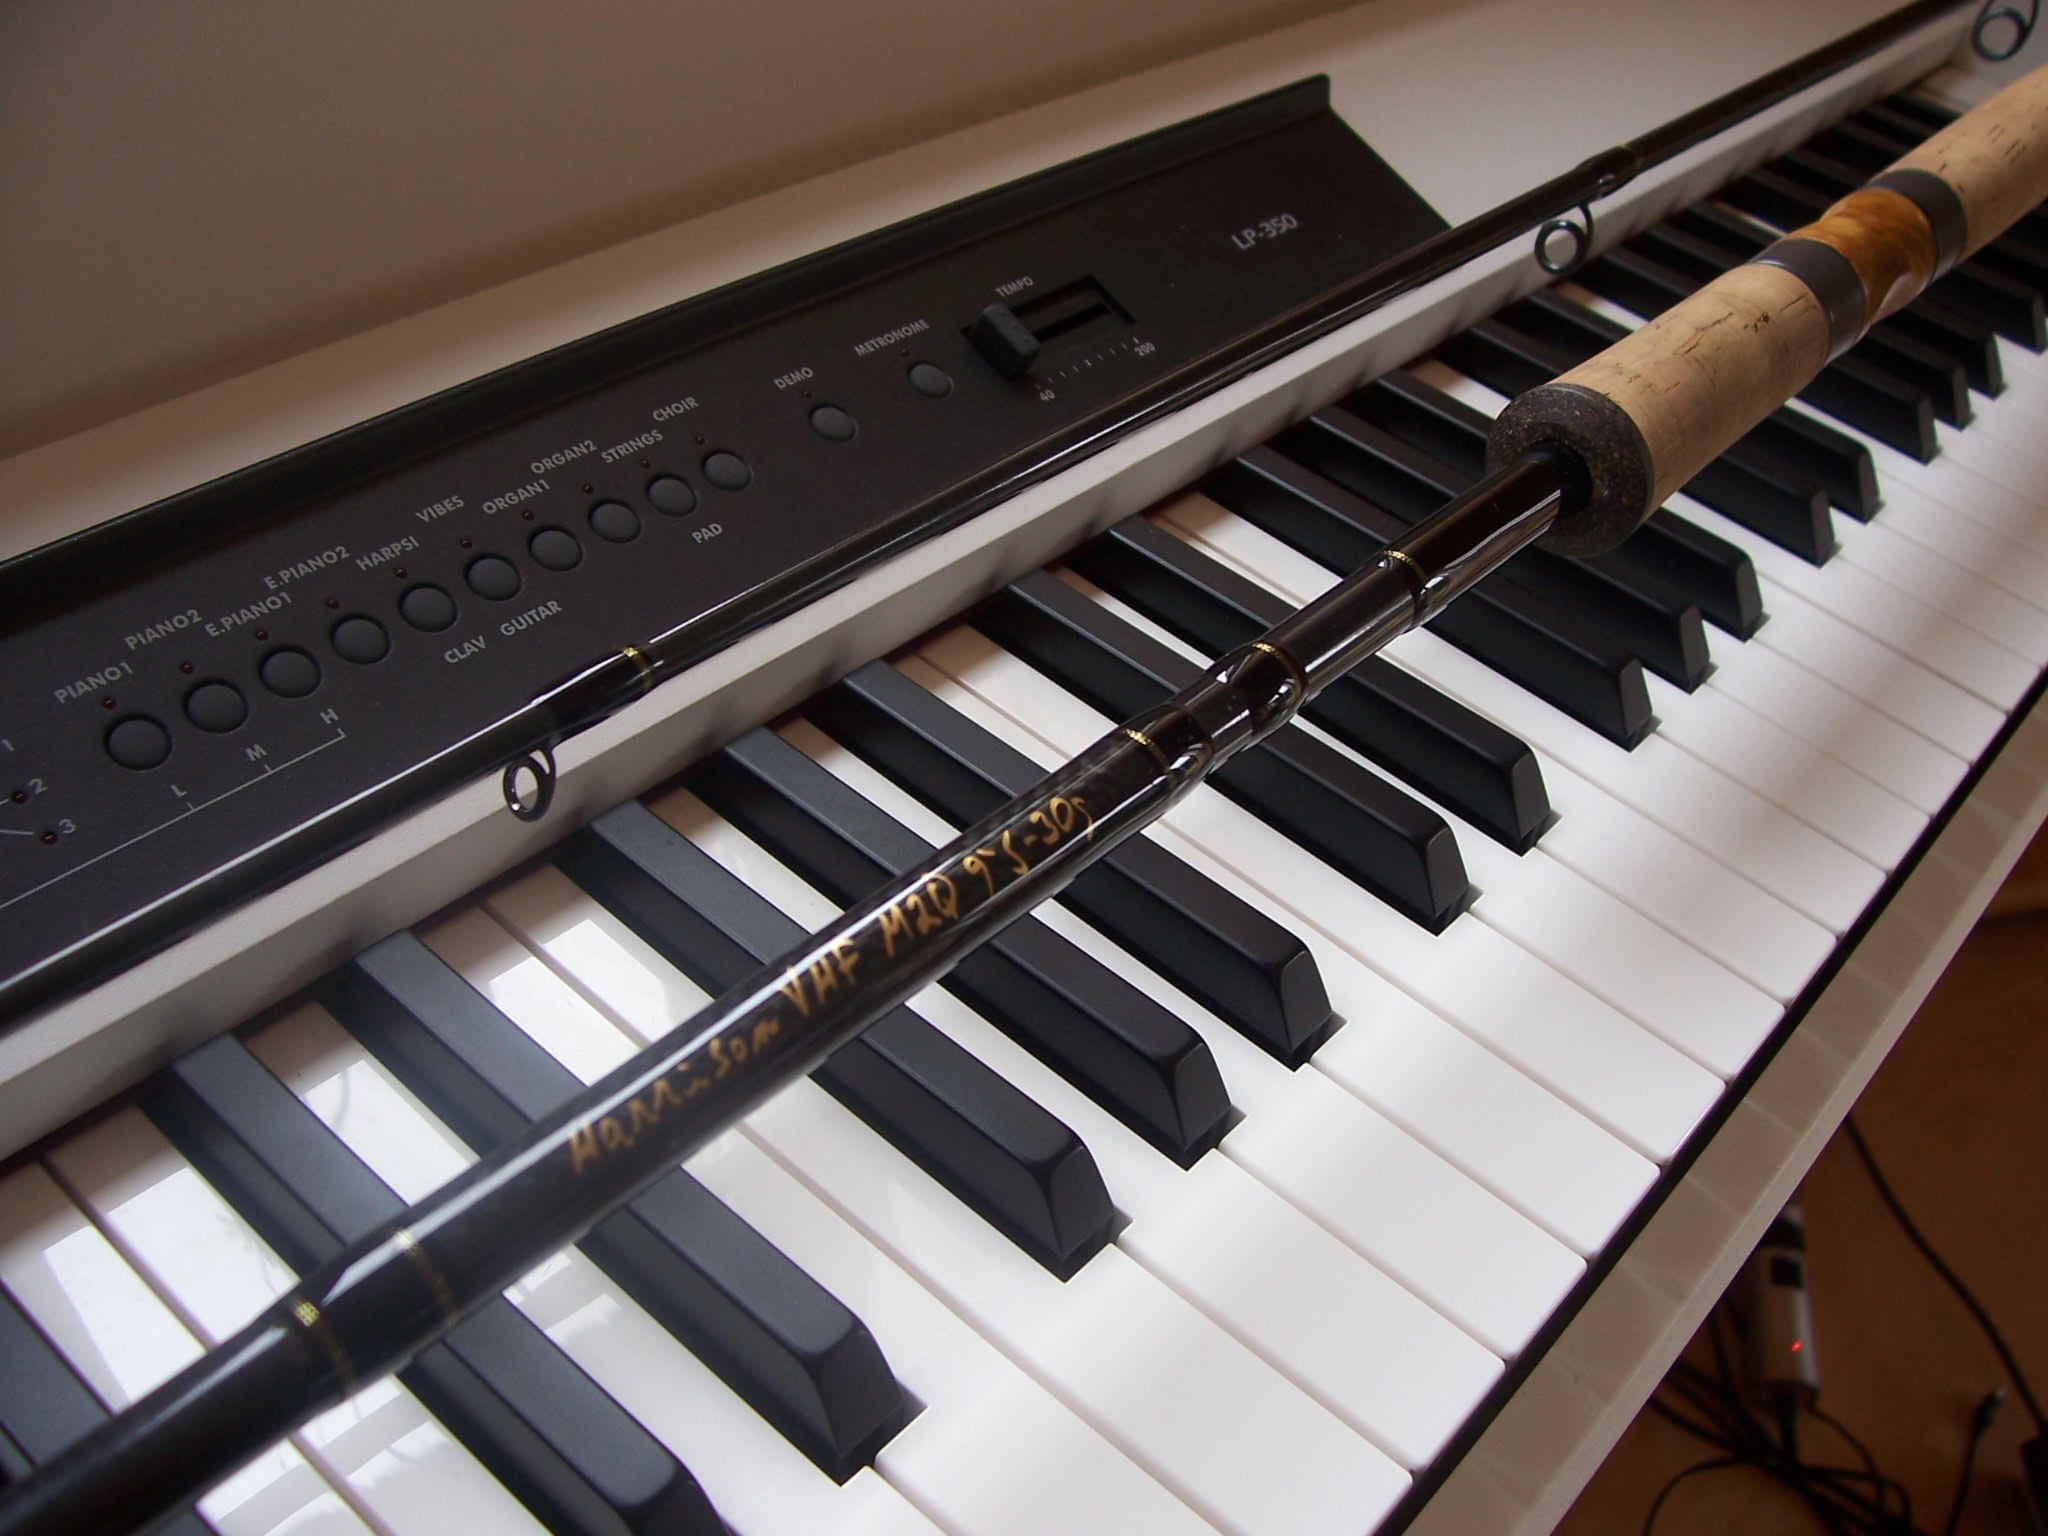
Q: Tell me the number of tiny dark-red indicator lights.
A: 14